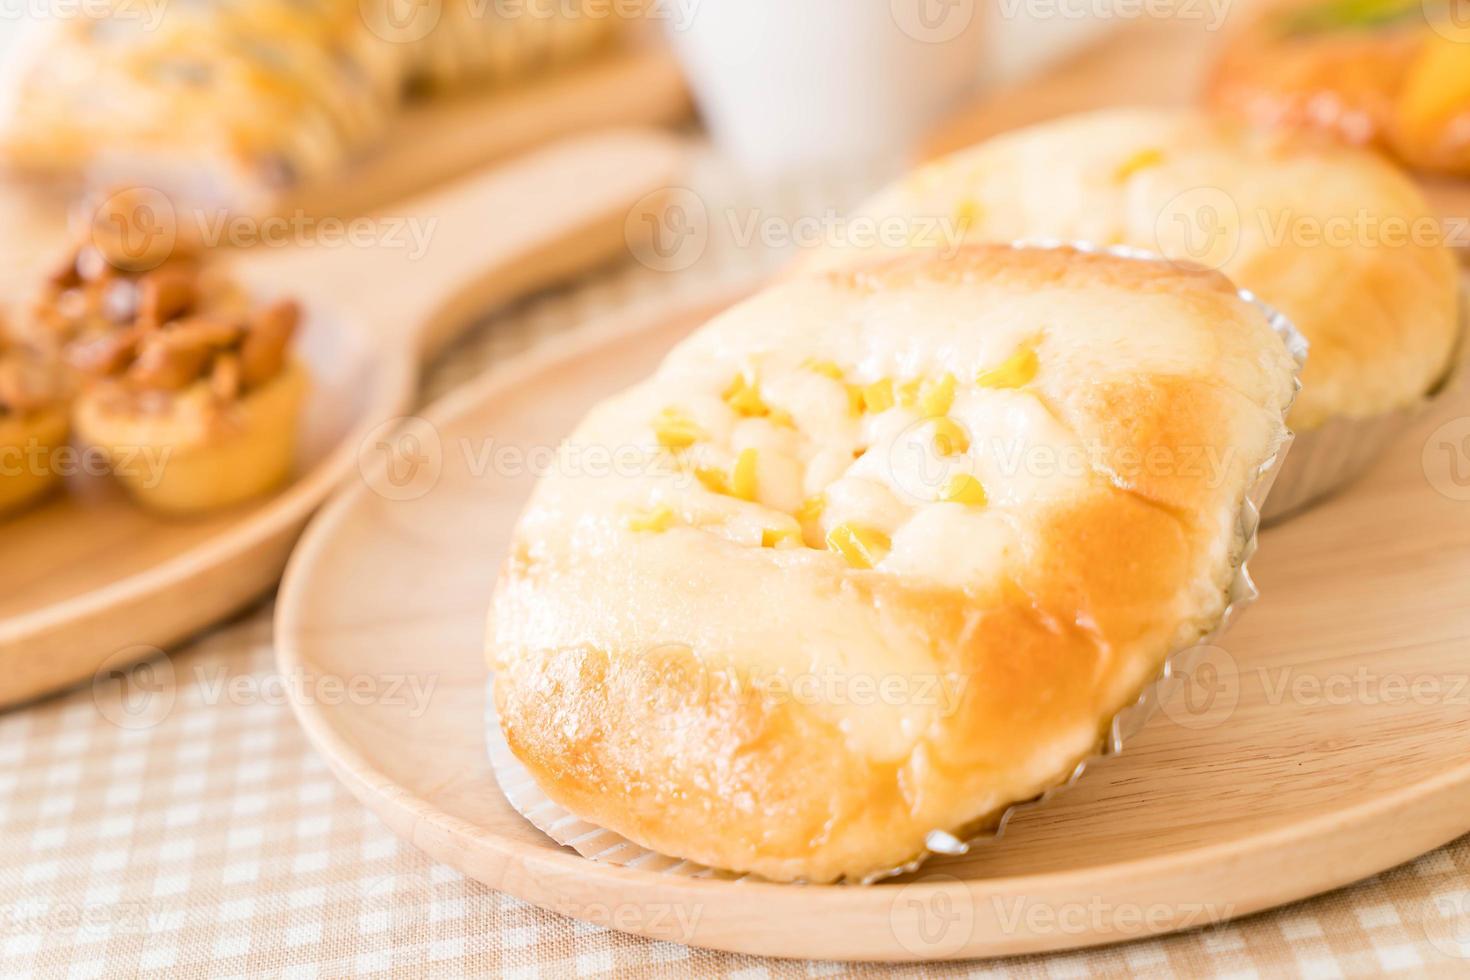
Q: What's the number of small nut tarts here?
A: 3